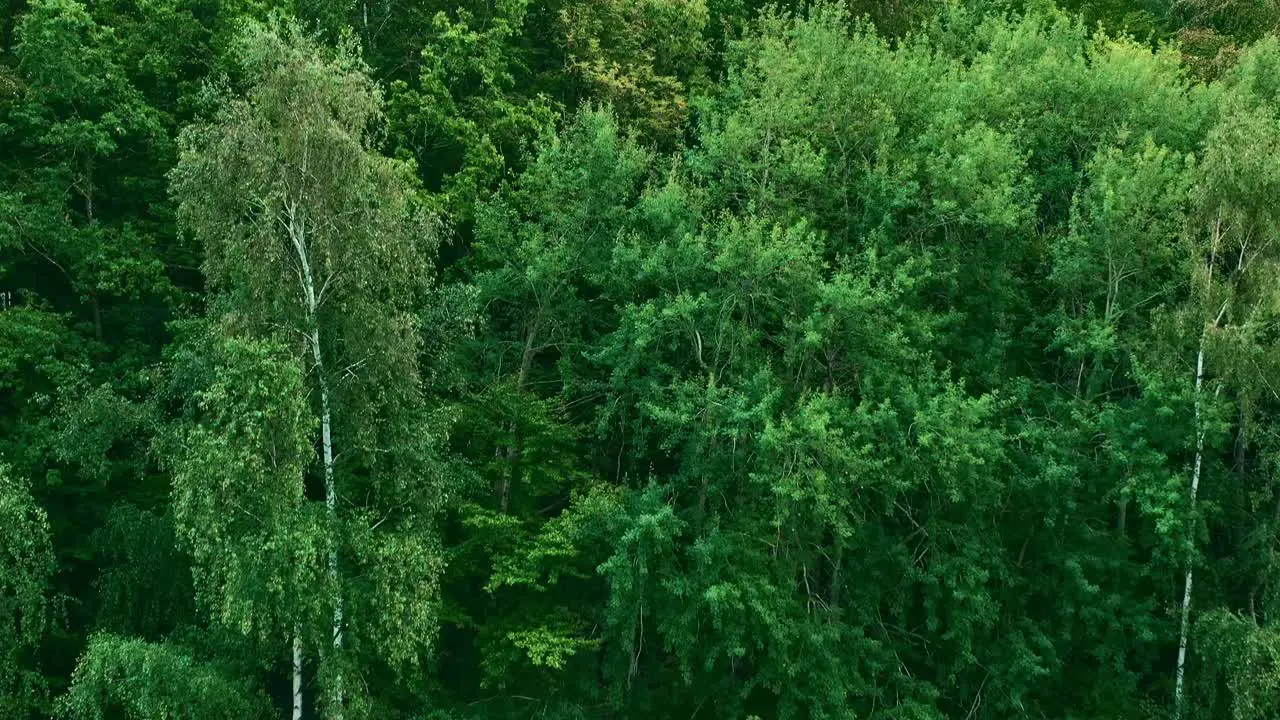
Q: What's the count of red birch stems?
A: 0